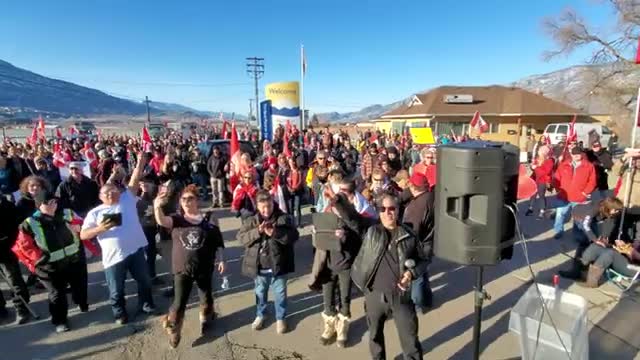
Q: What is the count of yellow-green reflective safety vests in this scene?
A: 1